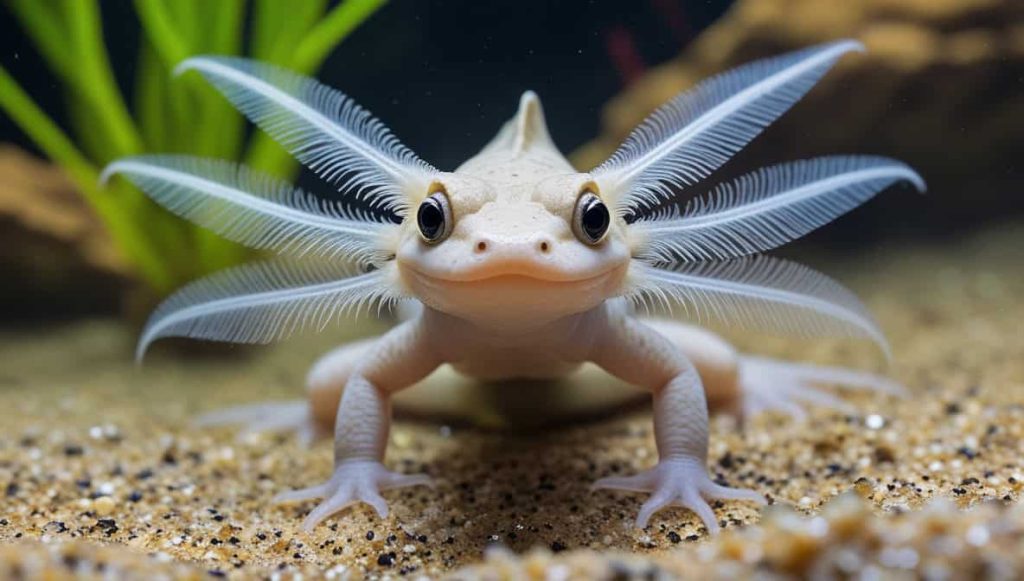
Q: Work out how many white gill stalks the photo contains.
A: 6